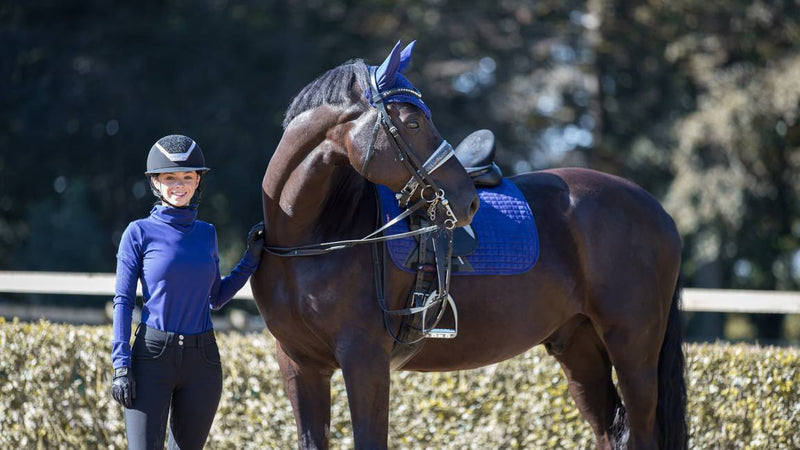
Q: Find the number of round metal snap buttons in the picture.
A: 2